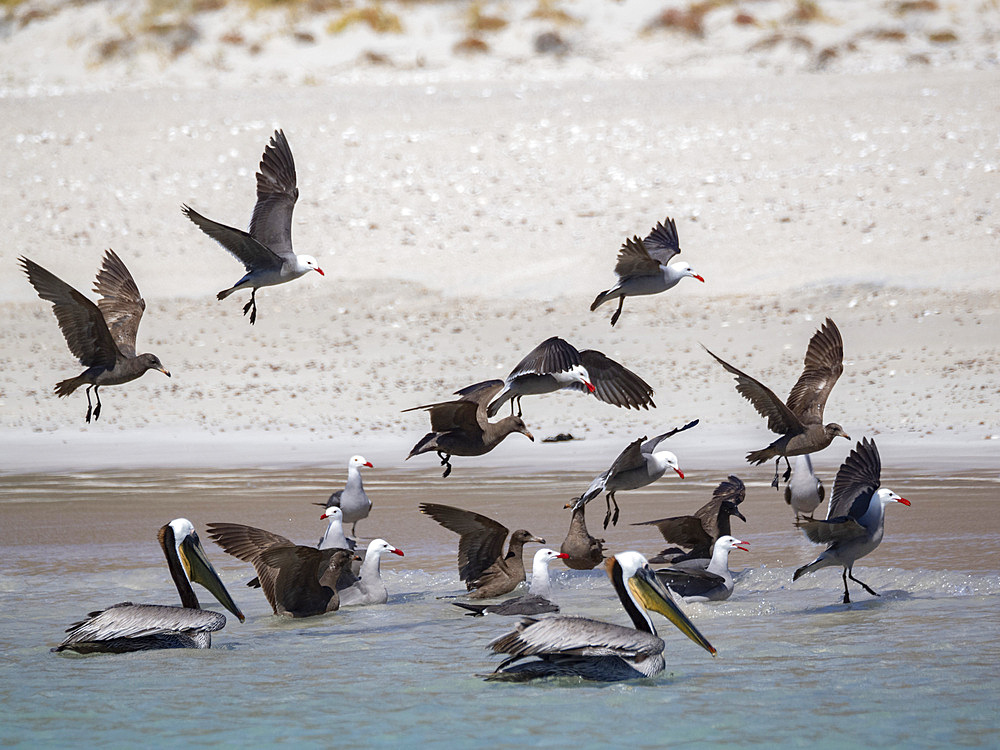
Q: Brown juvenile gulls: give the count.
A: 7